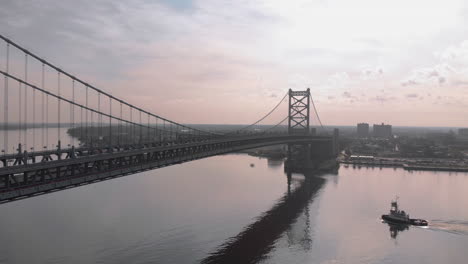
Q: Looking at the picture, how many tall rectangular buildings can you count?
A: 2